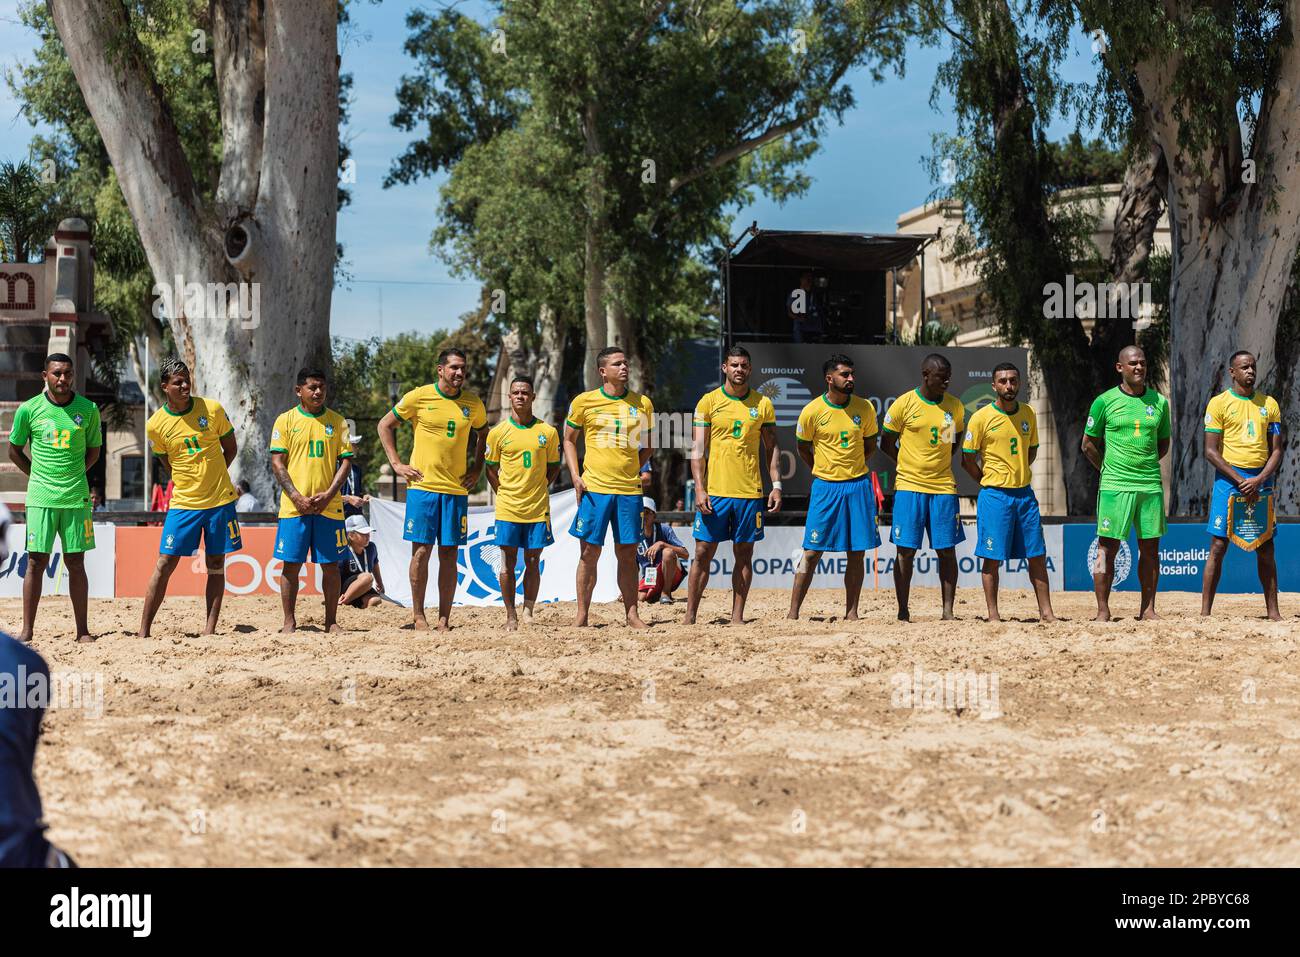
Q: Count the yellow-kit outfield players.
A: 10